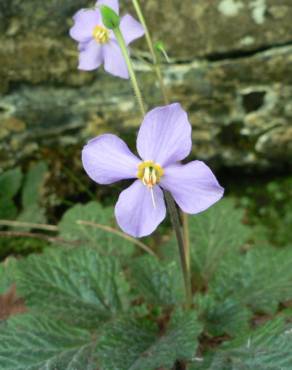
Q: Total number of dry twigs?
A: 3